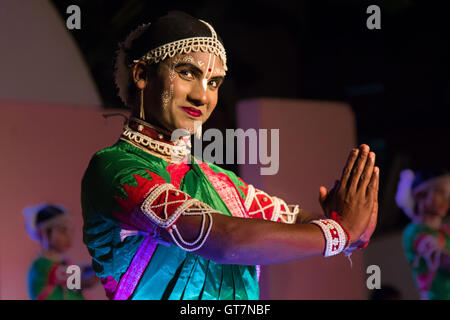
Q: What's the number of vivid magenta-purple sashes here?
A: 1